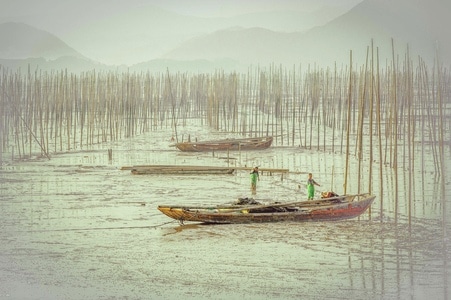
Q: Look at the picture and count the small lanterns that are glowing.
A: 0